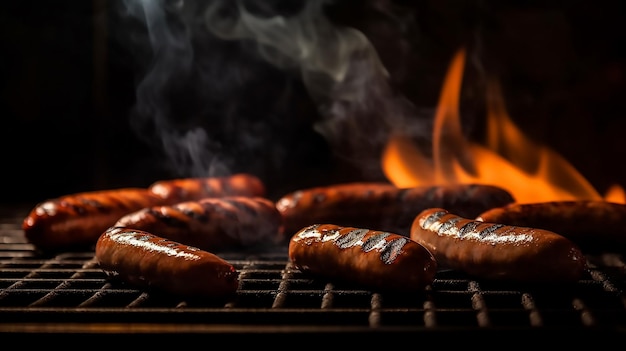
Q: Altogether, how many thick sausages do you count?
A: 8